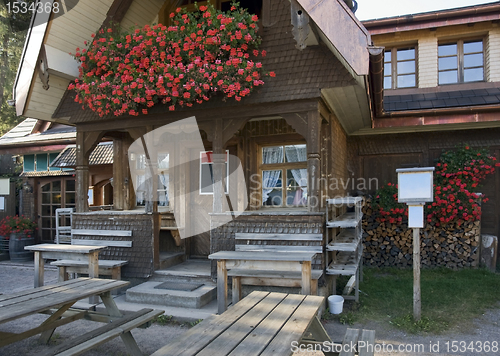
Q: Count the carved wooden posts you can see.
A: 4